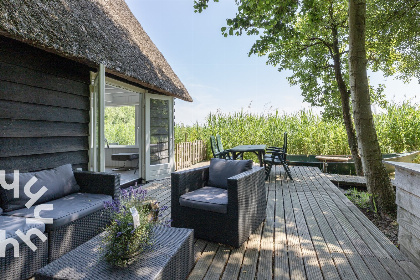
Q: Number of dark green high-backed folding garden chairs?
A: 4